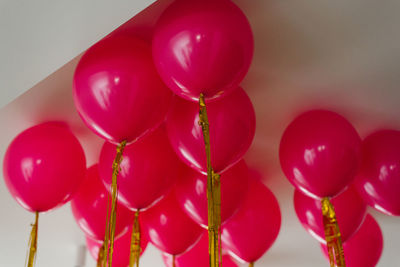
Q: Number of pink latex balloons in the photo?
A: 15